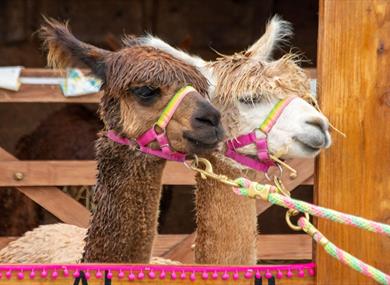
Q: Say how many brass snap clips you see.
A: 2